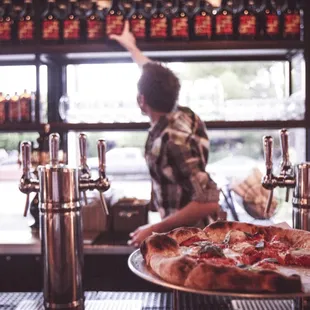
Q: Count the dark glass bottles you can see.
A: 14